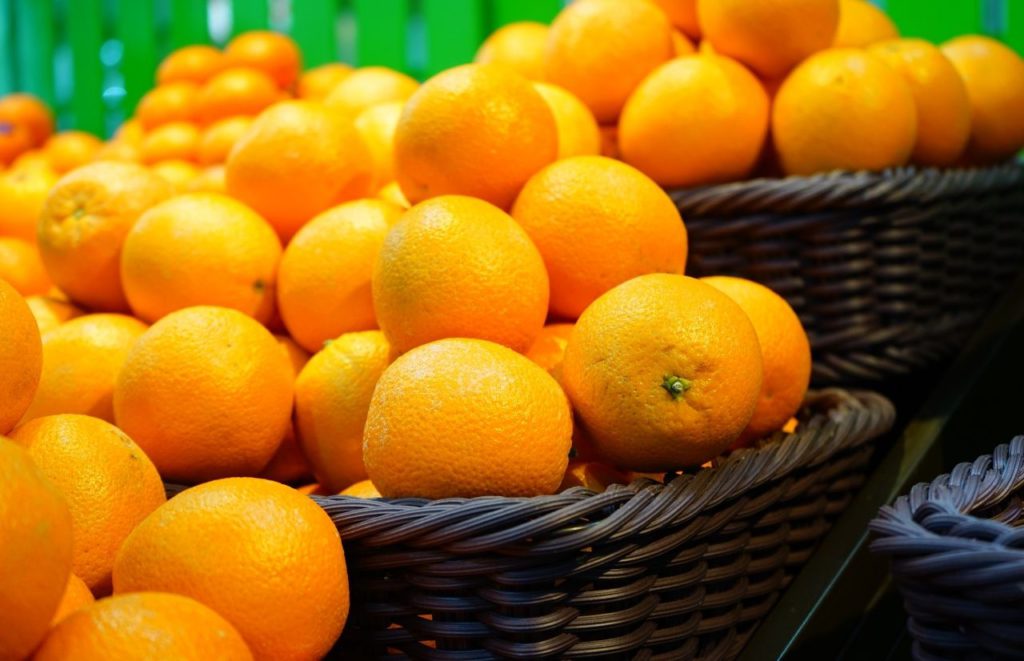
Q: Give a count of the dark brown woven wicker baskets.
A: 3